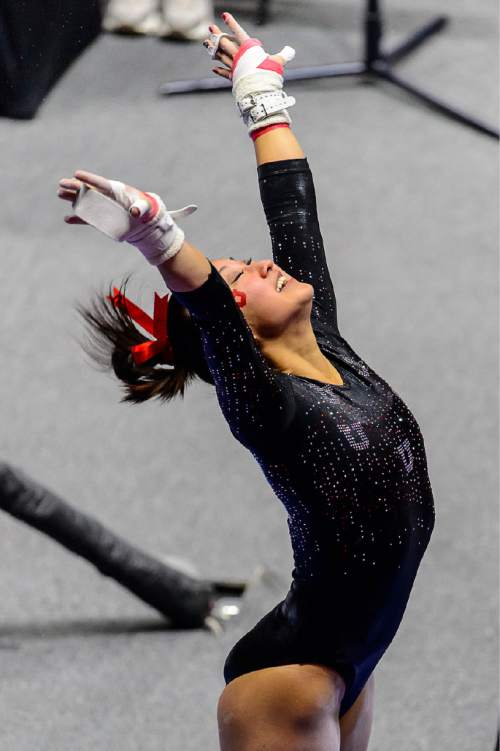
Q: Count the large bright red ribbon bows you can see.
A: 1